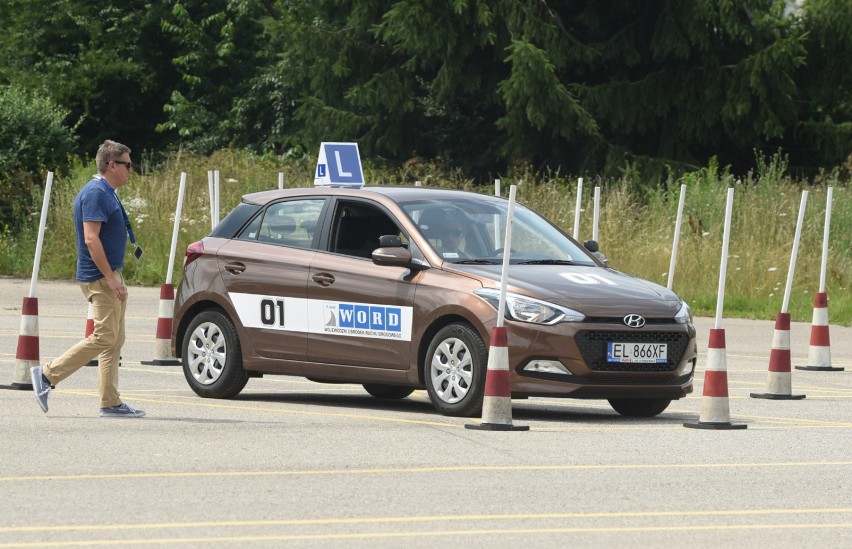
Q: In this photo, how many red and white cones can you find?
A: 7